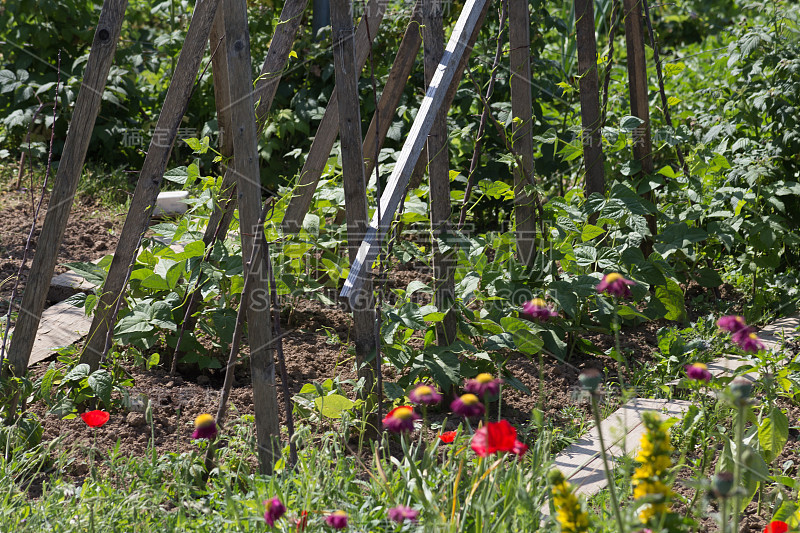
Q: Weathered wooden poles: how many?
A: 14